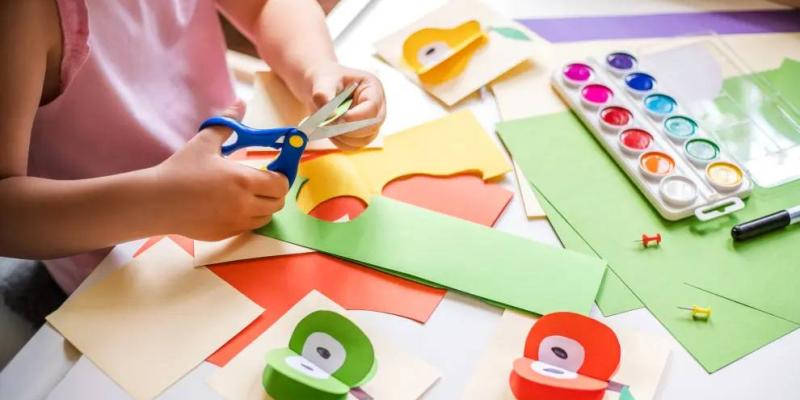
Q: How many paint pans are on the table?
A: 12